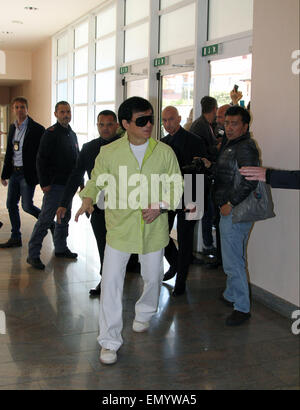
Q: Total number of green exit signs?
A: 3